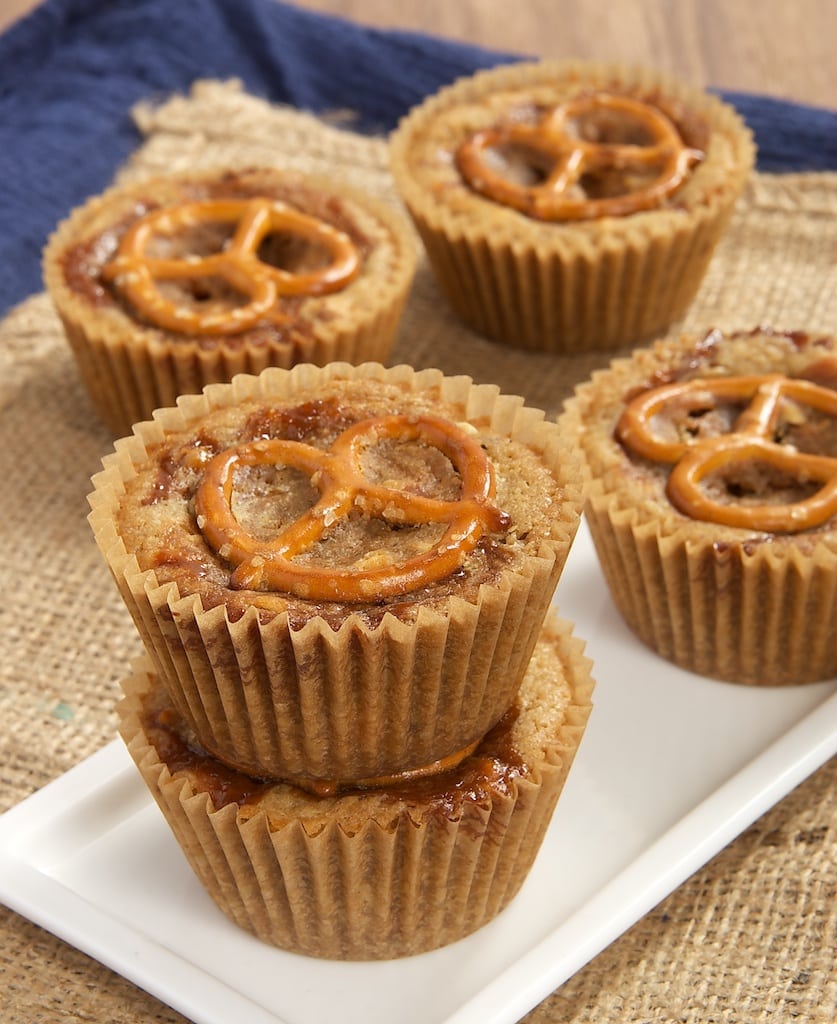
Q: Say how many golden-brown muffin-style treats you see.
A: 5